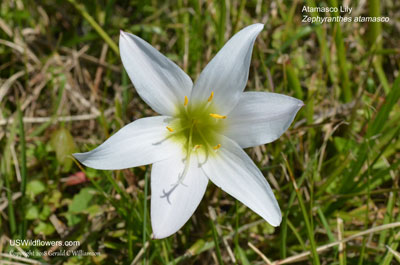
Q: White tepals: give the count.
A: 6